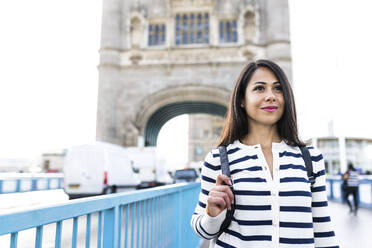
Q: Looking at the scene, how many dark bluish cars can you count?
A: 1